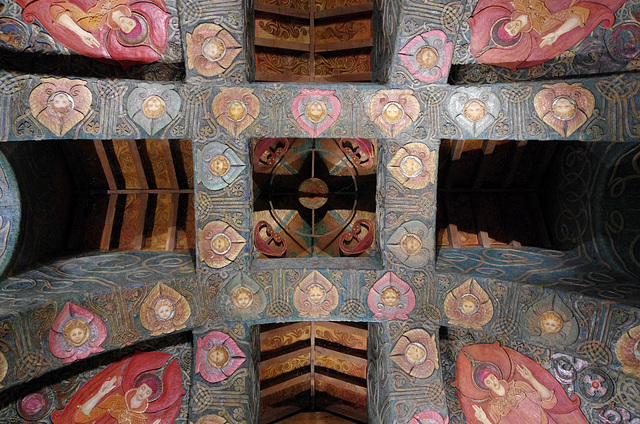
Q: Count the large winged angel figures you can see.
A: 4